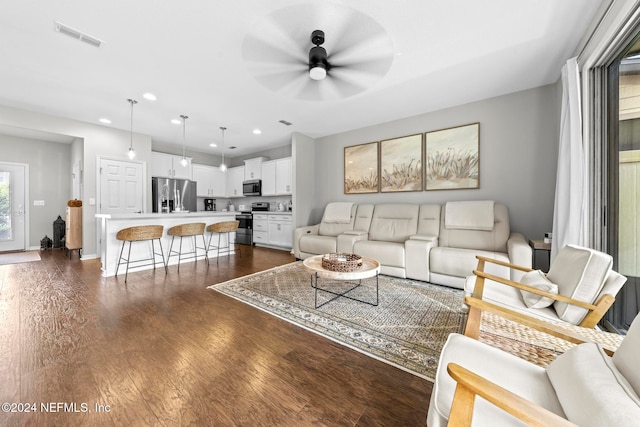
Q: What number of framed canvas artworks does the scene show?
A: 3